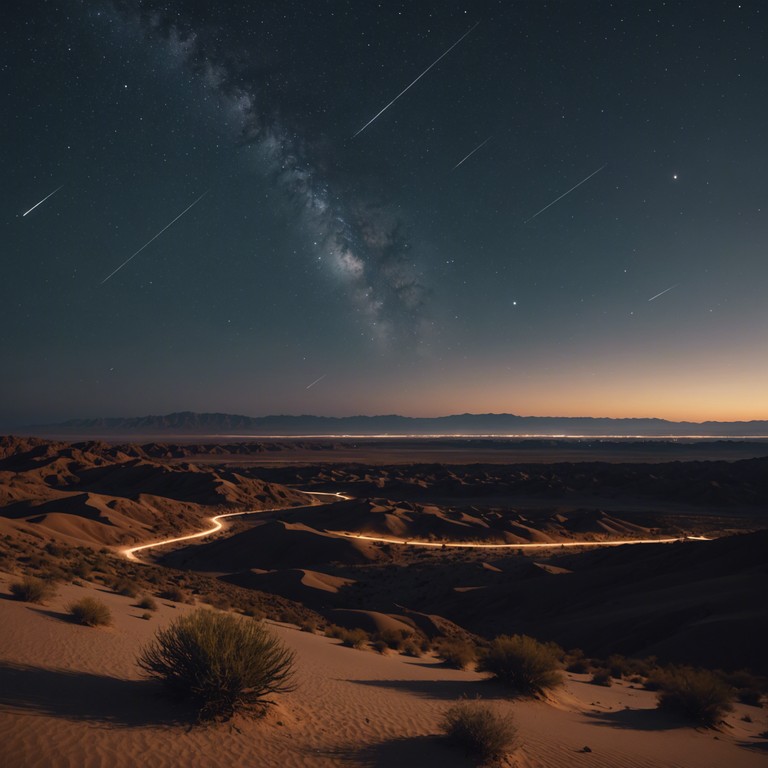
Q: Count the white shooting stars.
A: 7